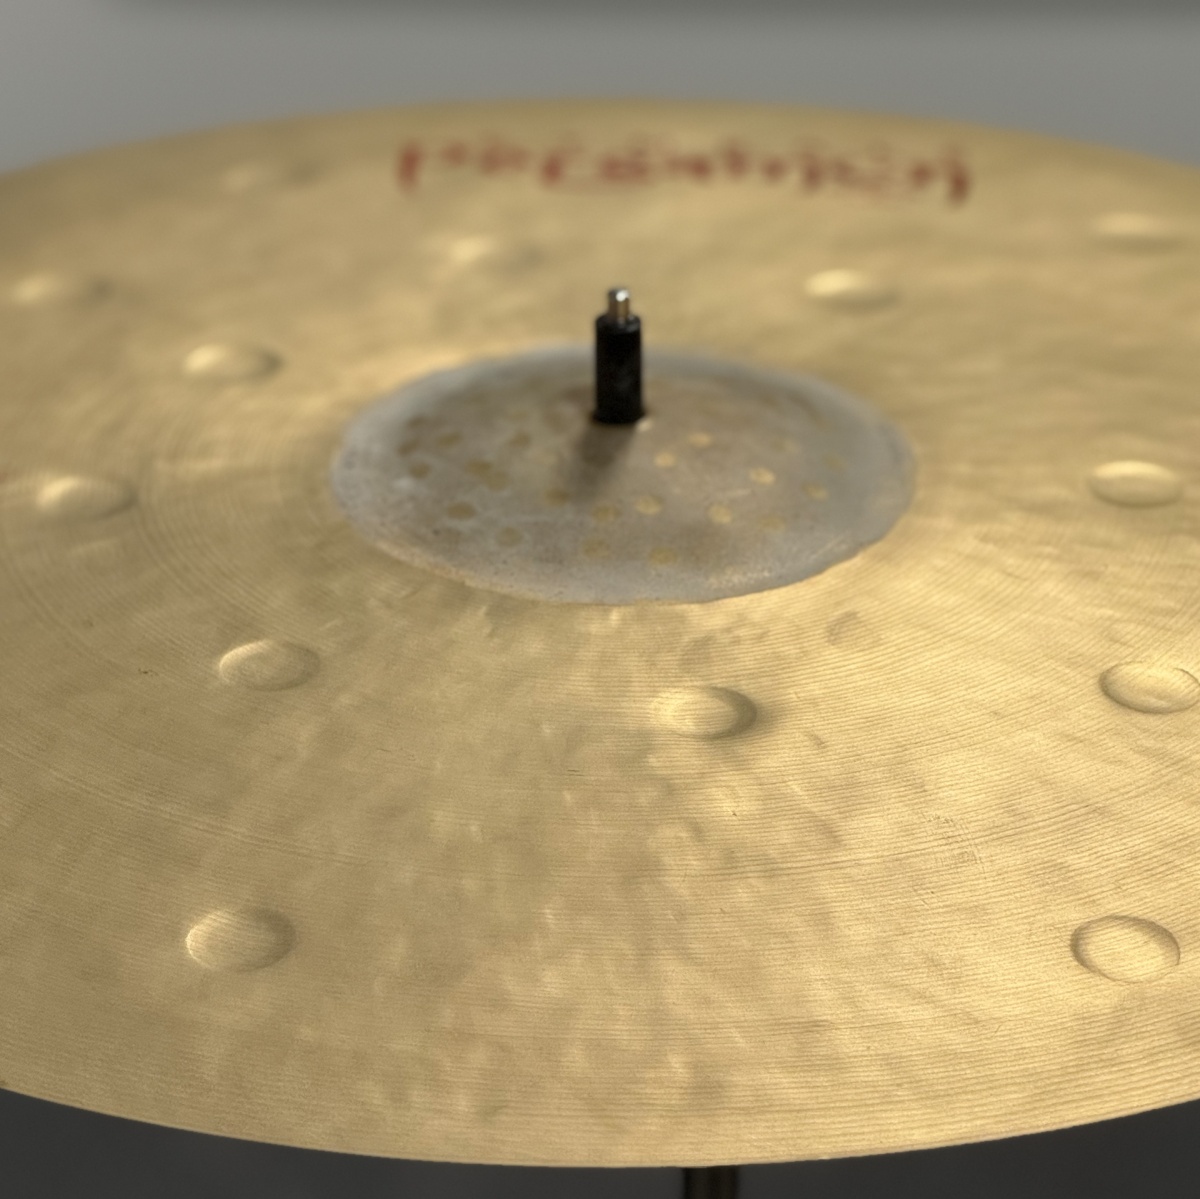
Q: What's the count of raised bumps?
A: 13